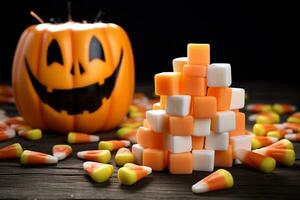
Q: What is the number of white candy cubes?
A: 12